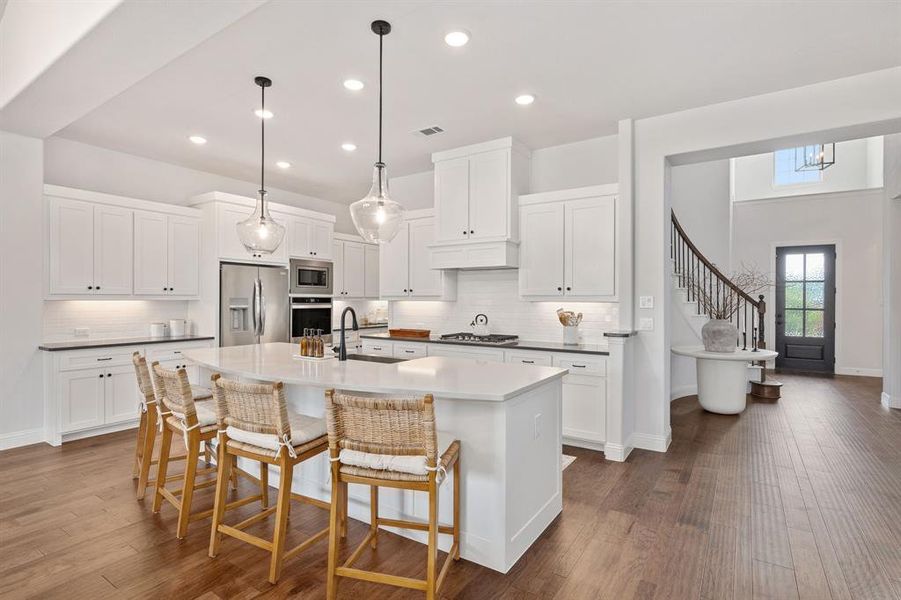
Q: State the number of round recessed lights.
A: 7